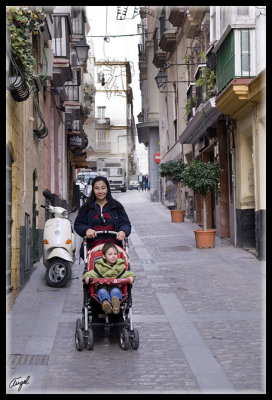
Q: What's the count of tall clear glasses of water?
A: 0